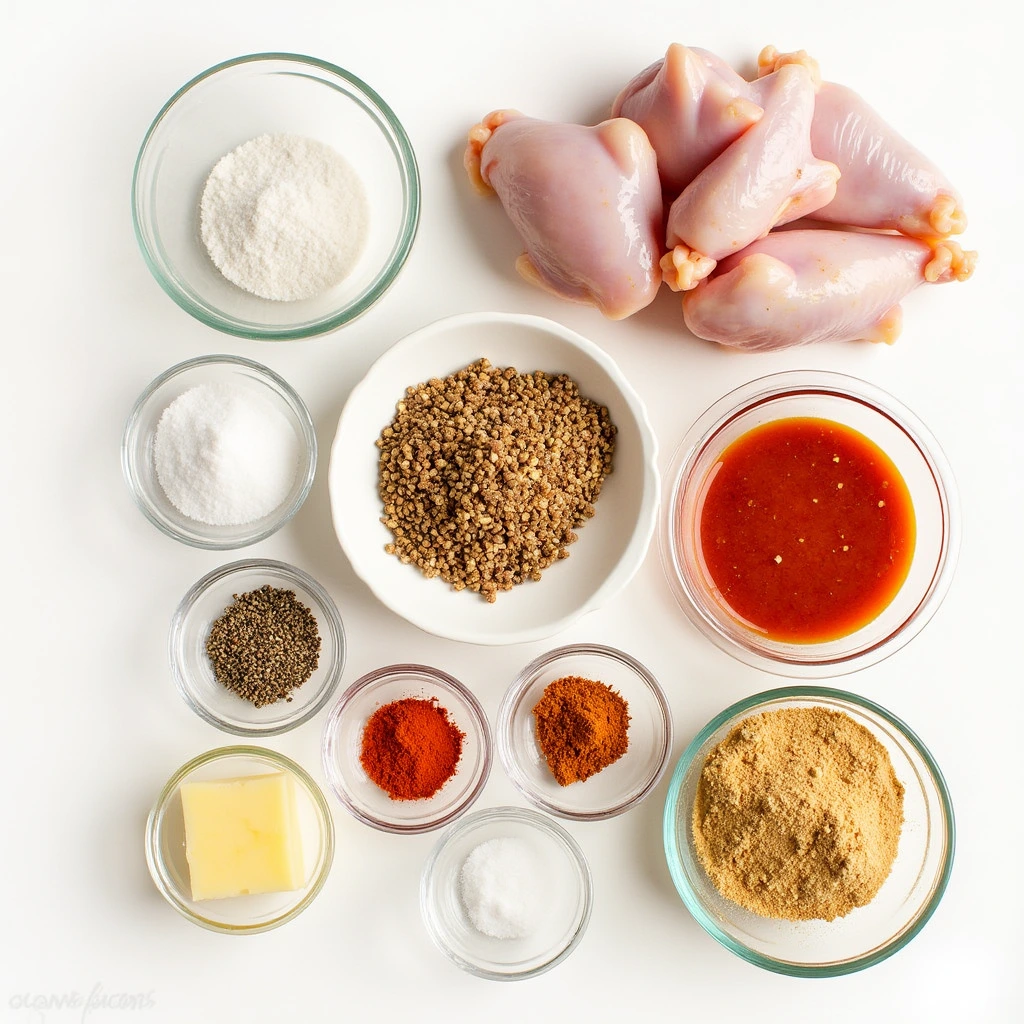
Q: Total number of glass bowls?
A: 9